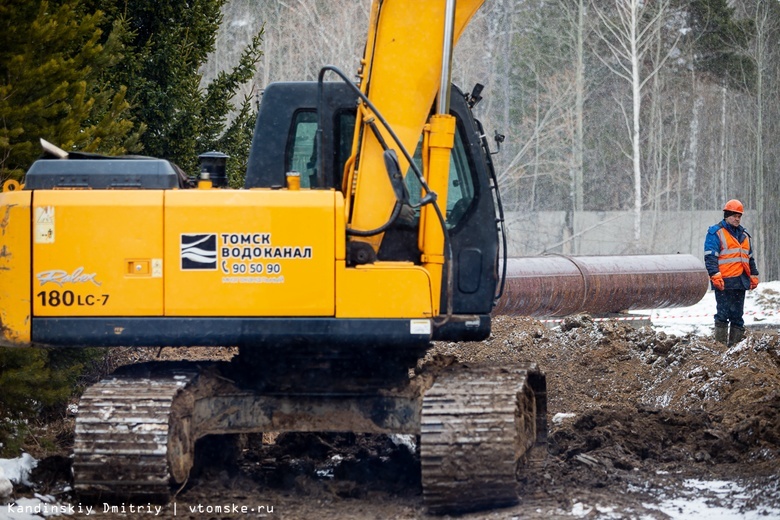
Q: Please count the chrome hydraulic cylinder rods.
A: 1